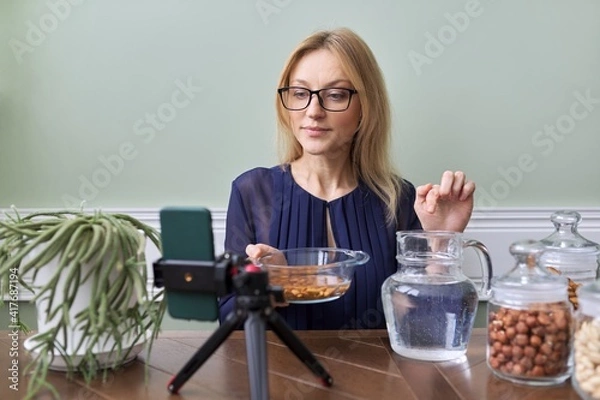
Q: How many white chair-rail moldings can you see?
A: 1